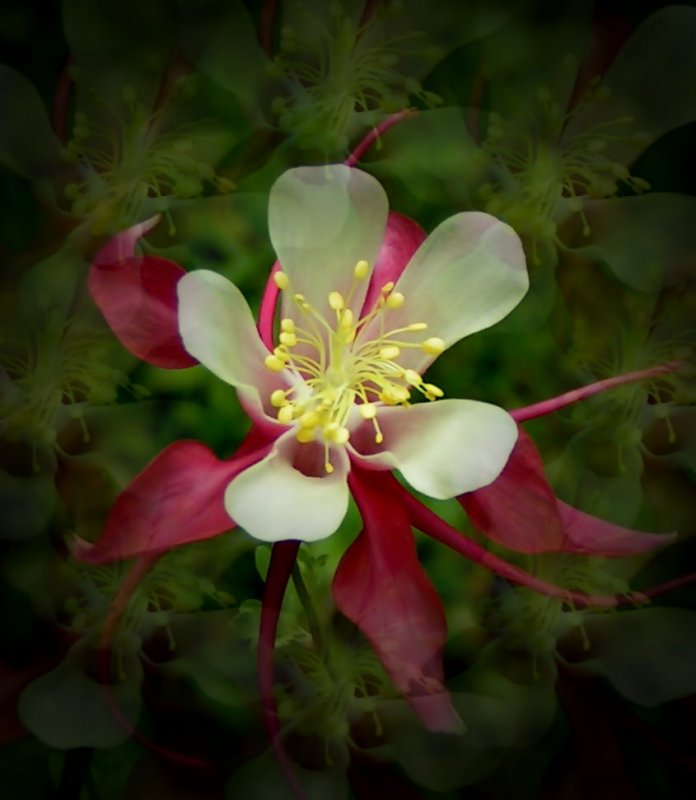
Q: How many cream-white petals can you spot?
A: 5